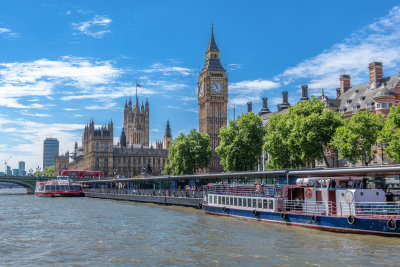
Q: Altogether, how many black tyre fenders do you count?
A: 6